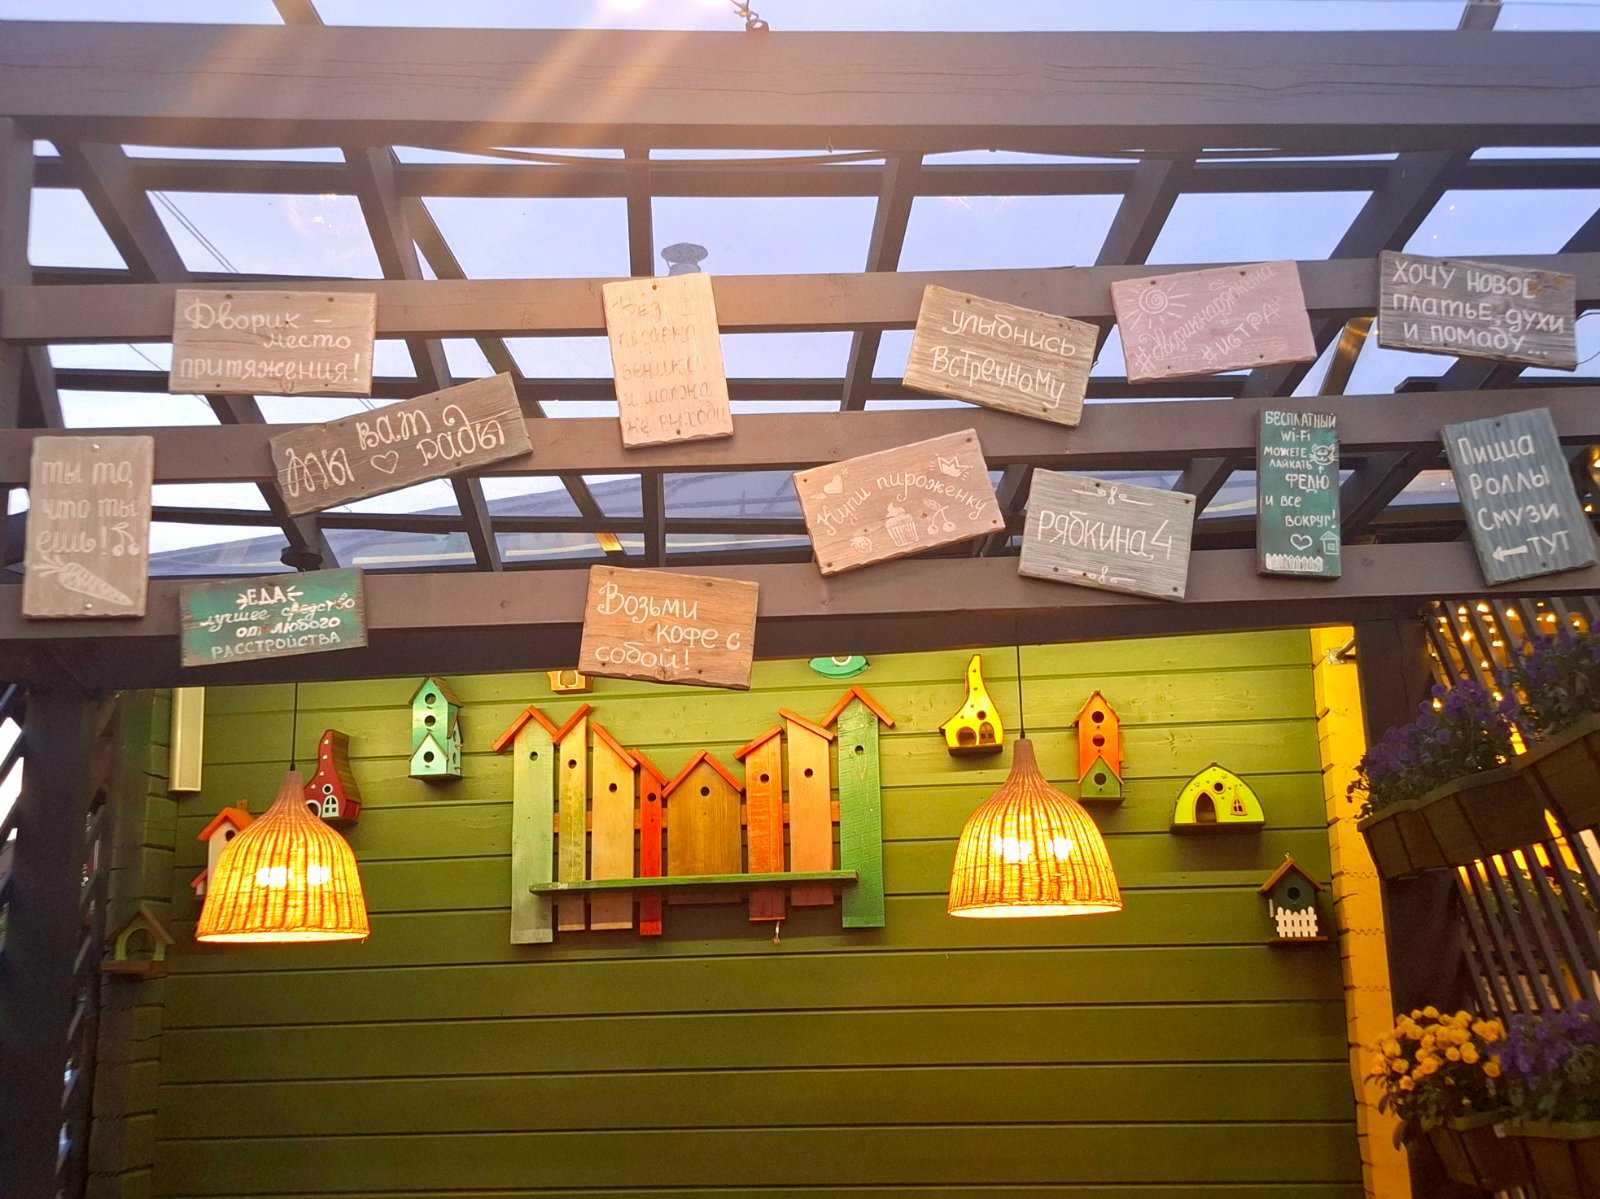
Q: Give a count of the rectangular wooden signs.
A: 13